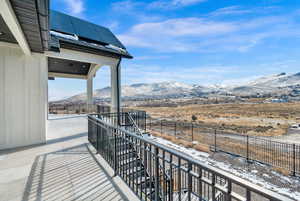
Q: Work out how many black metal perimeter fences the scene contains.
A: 1